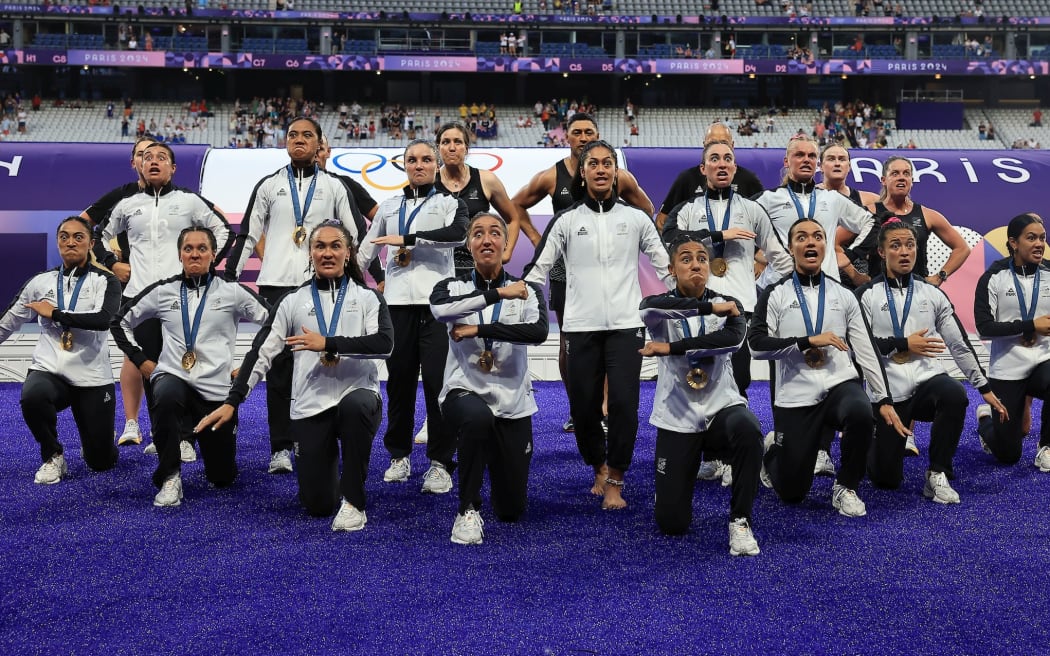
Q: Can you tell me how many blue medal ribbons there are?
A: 12